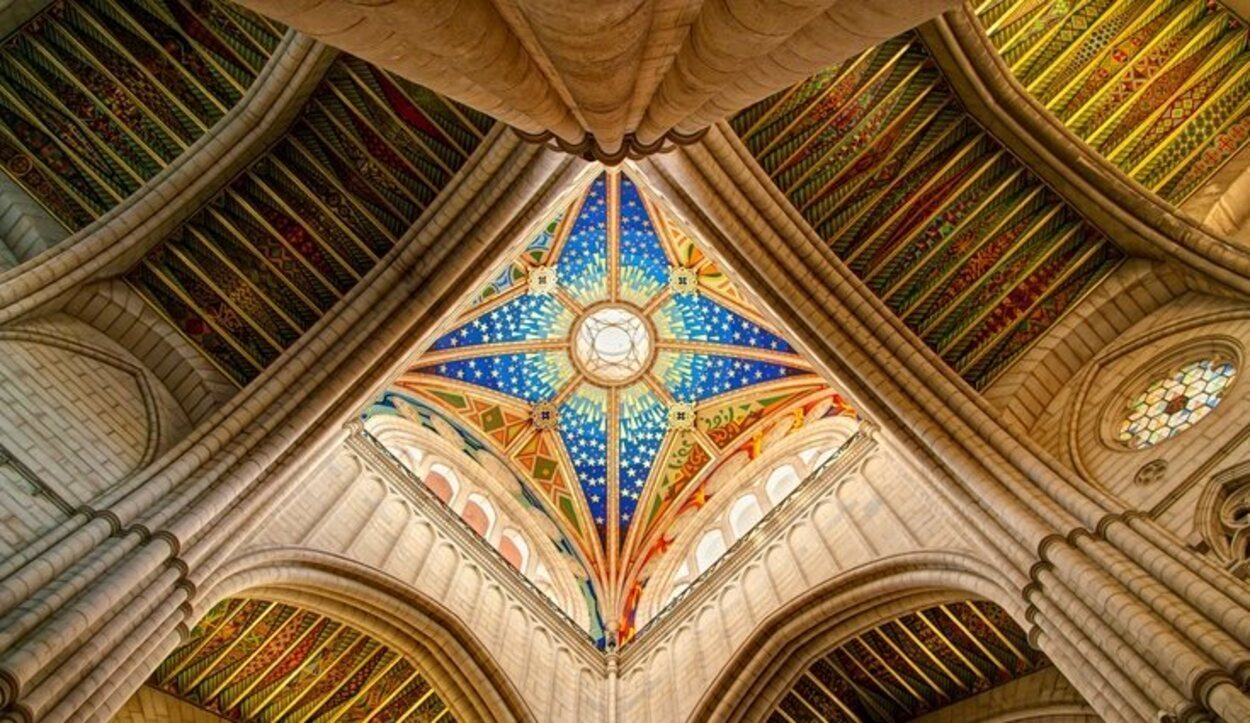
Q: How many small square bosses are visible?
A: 4